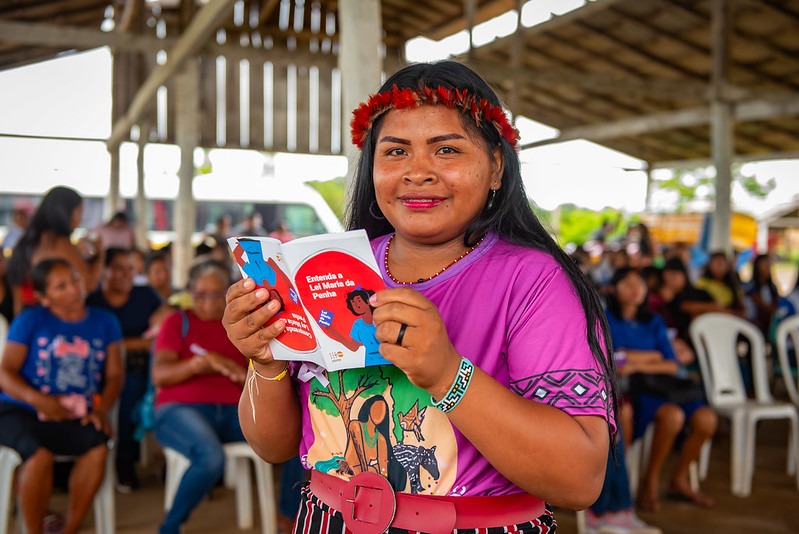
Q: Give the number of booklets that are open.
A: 1